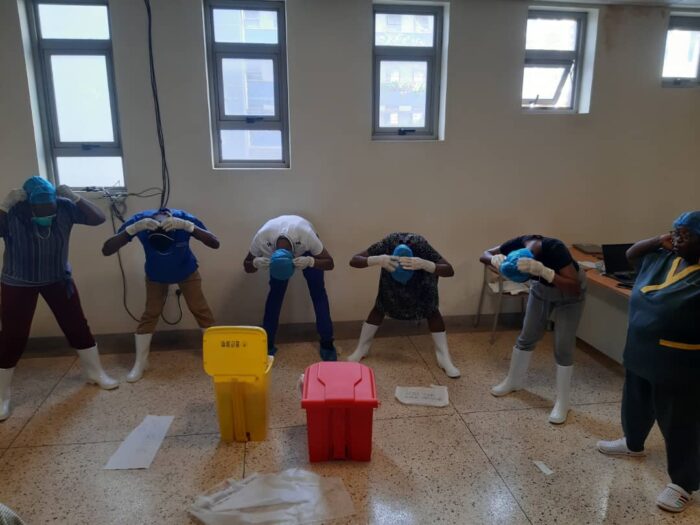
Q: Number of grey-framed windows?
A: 5